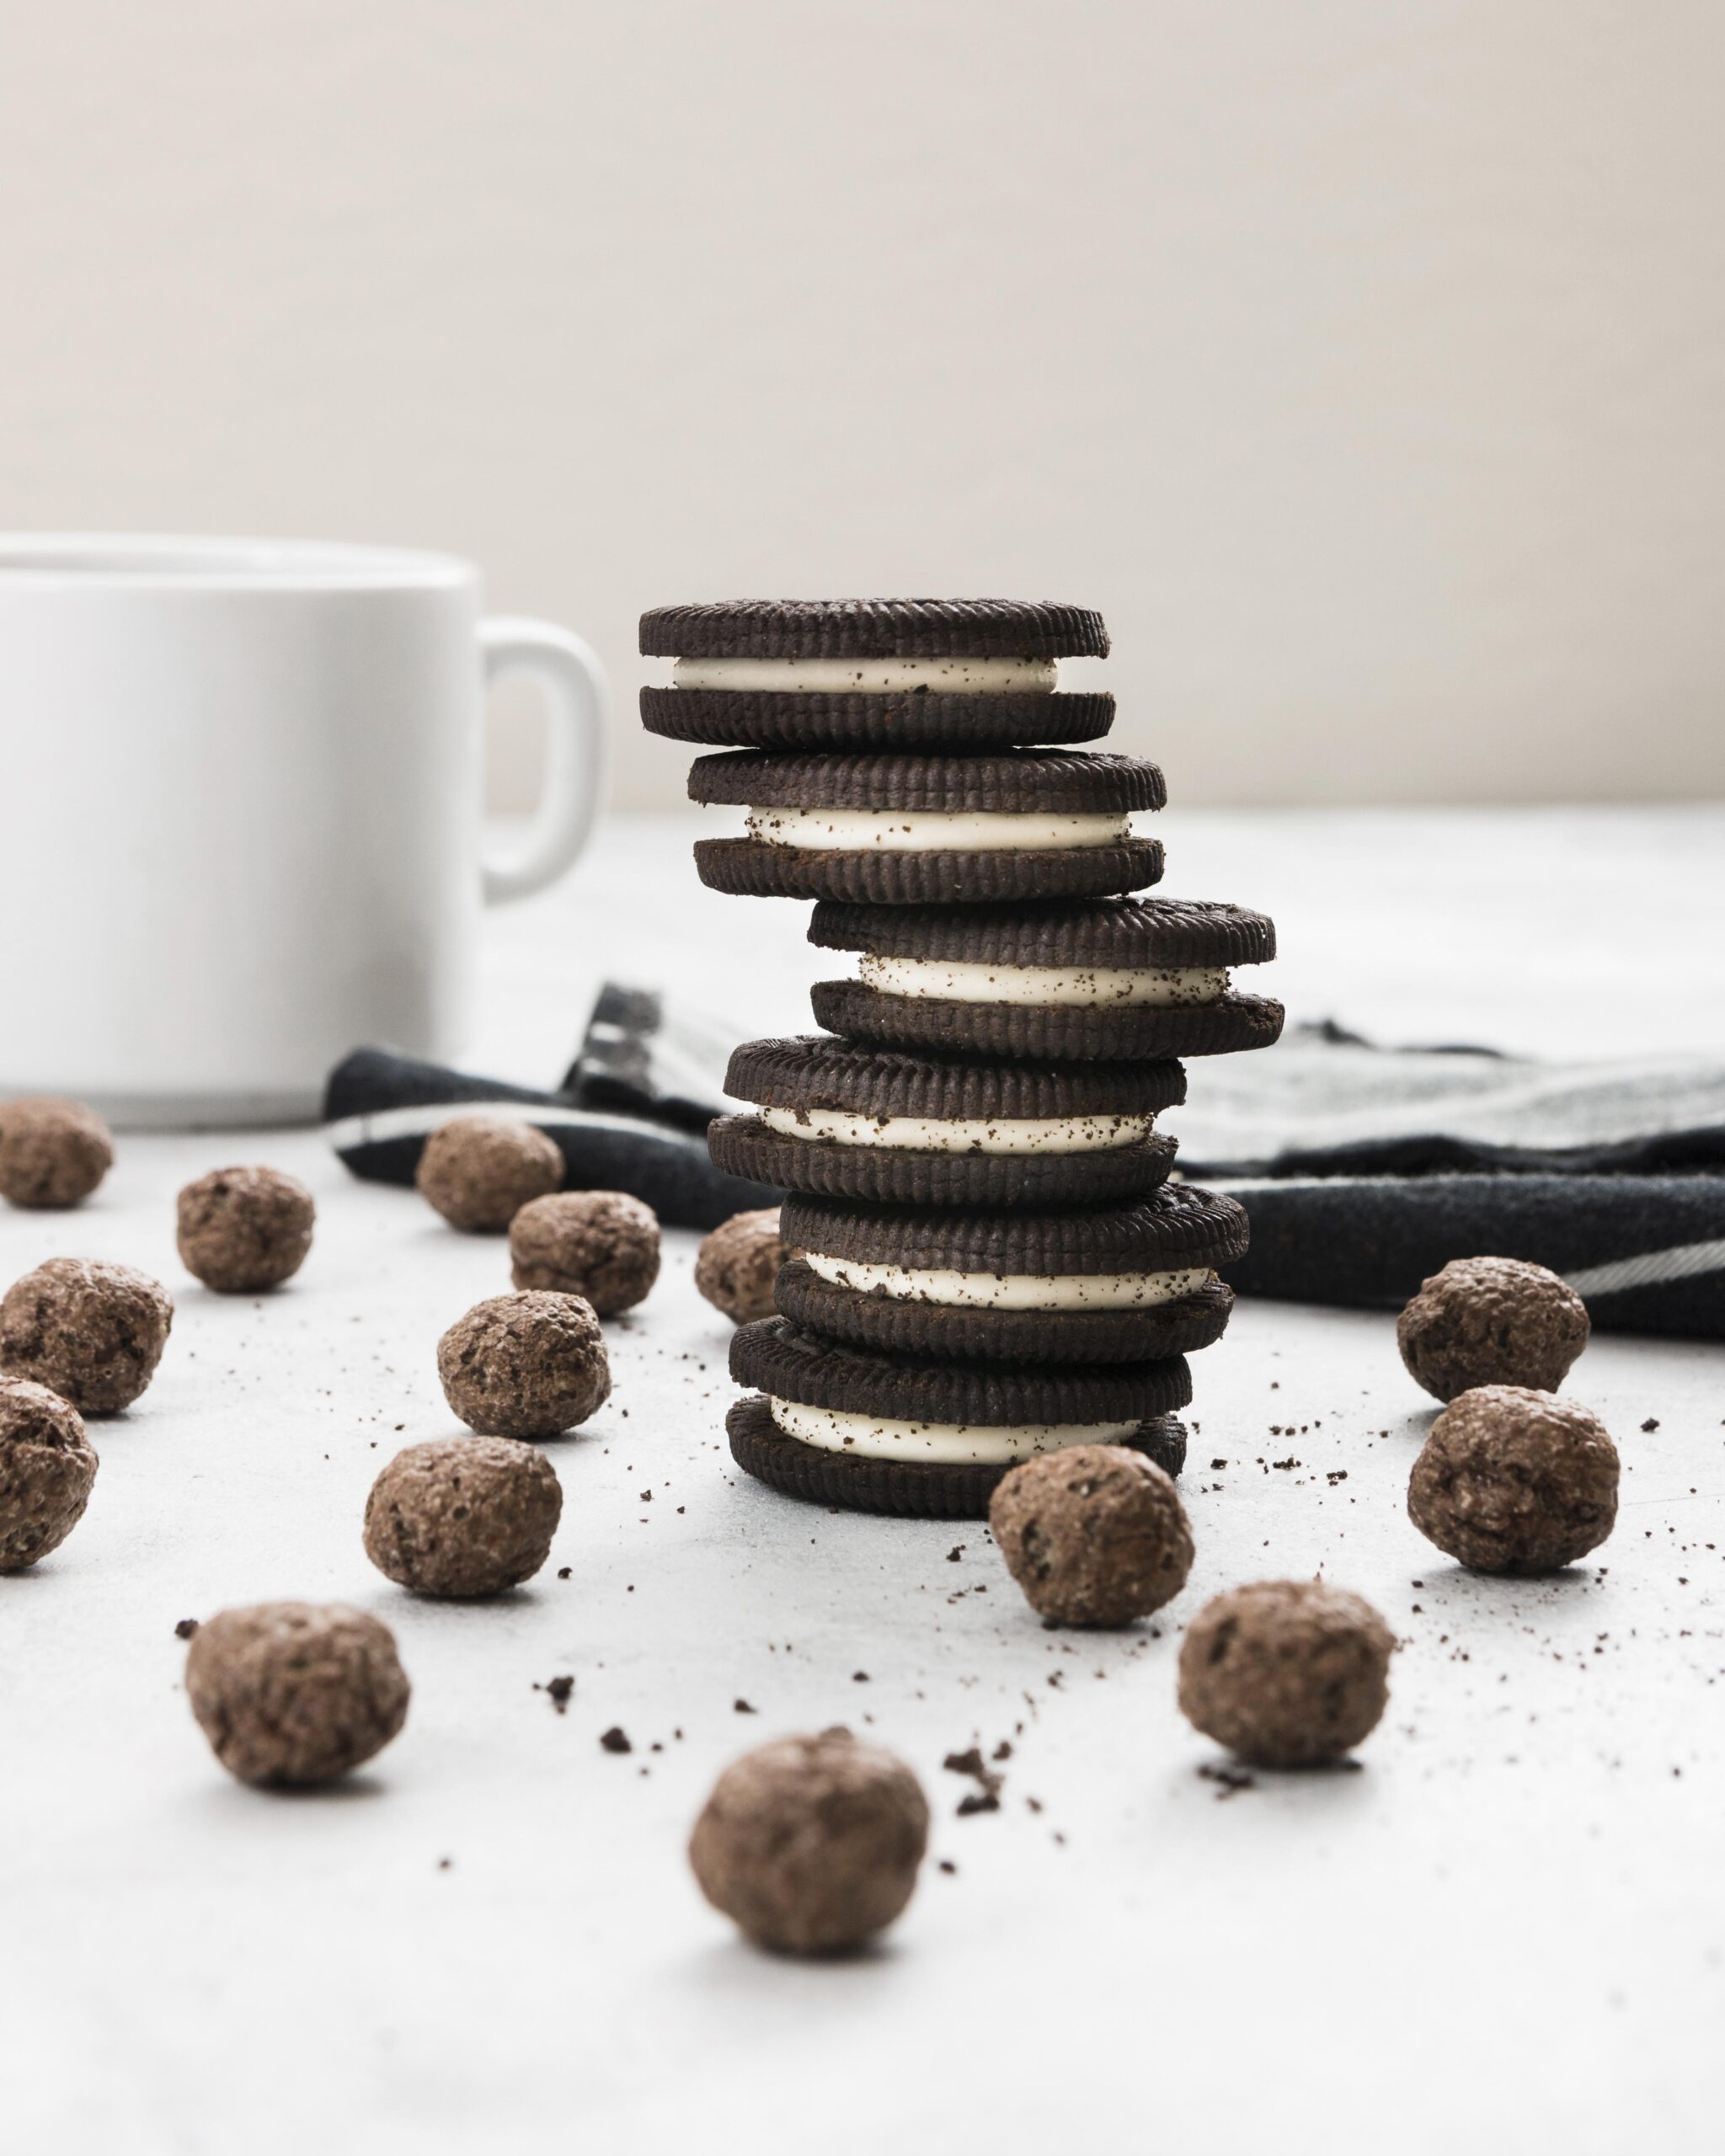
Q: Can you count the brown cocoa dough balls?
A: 15